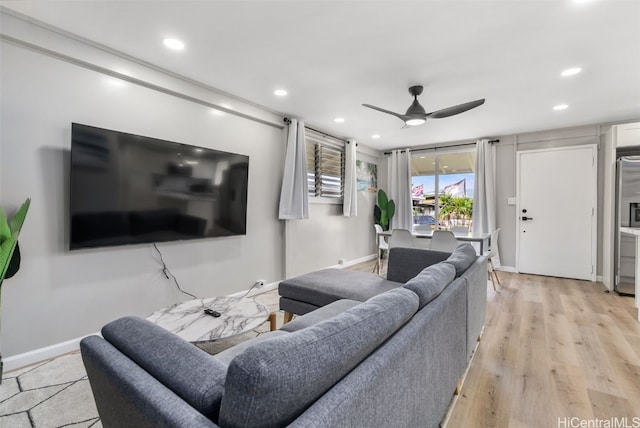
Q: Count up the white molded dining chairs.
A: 6